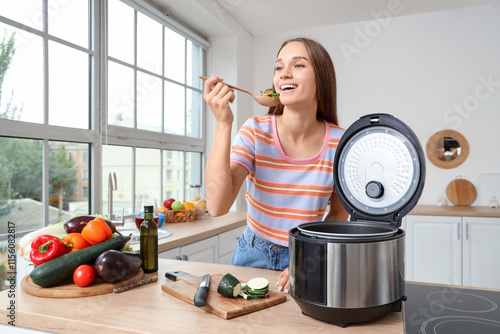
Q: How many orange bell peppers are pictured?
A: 2